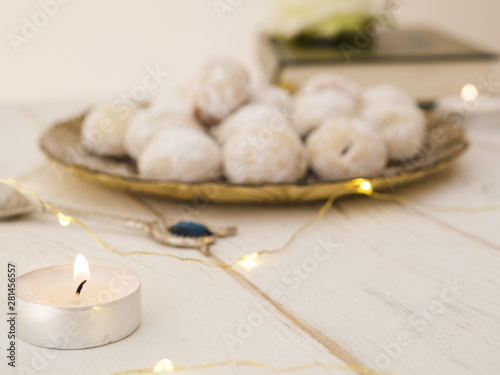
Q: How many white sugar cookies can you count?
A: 13